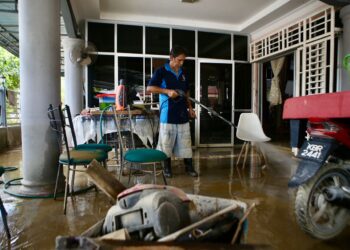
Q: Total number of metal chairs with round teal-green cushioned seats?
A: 3